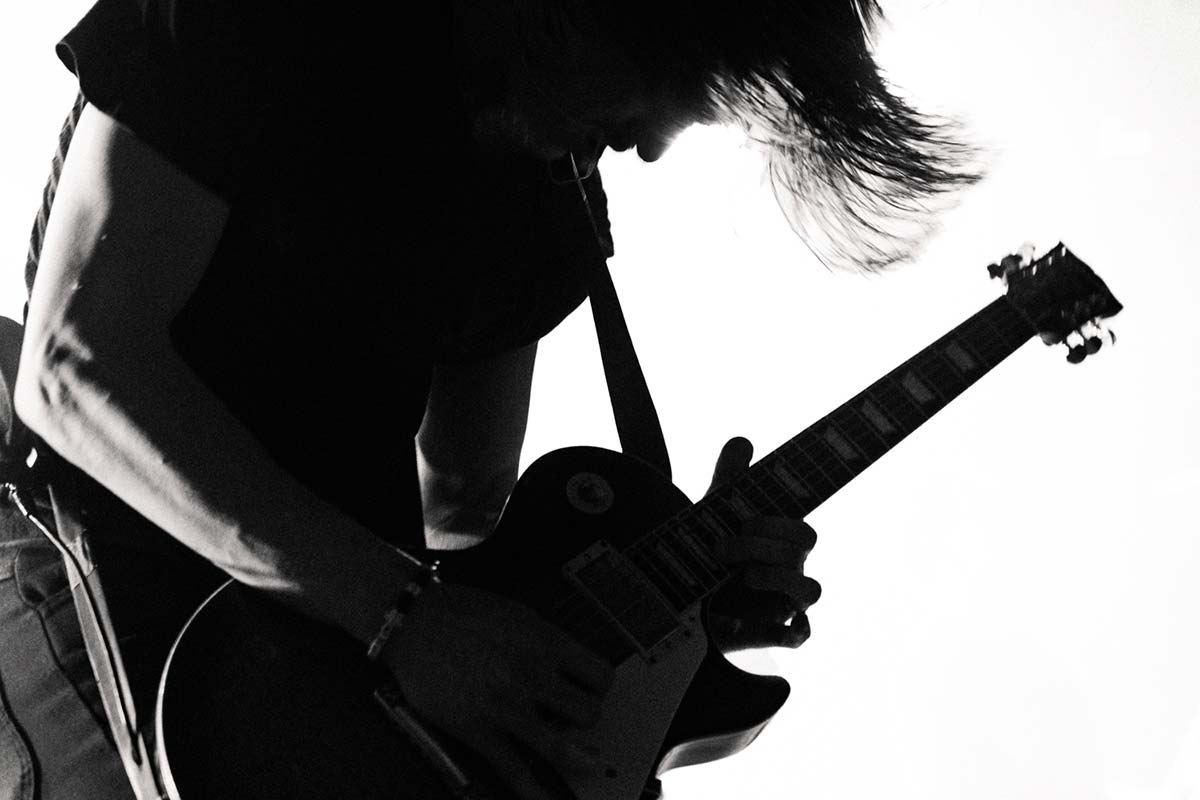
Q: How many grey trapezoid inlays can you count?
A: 9